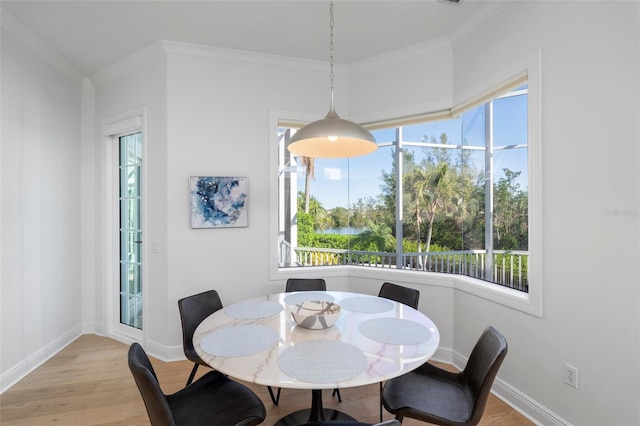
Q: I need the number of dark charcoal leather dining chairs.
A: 6